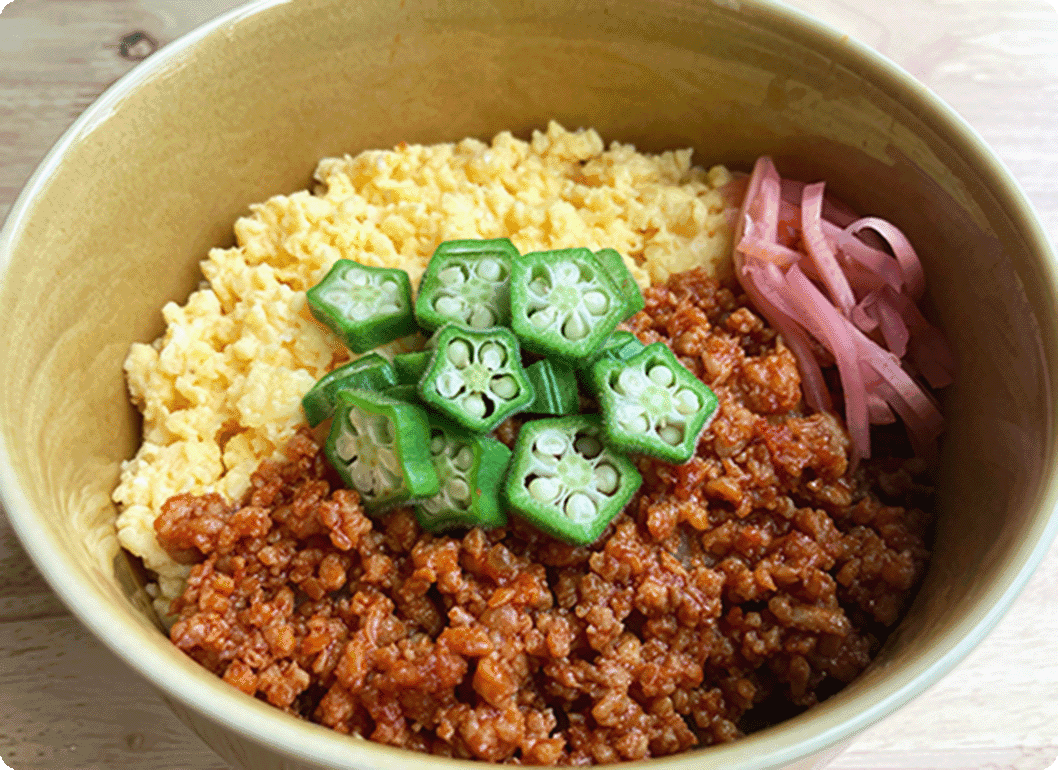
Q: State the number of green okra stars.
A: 8